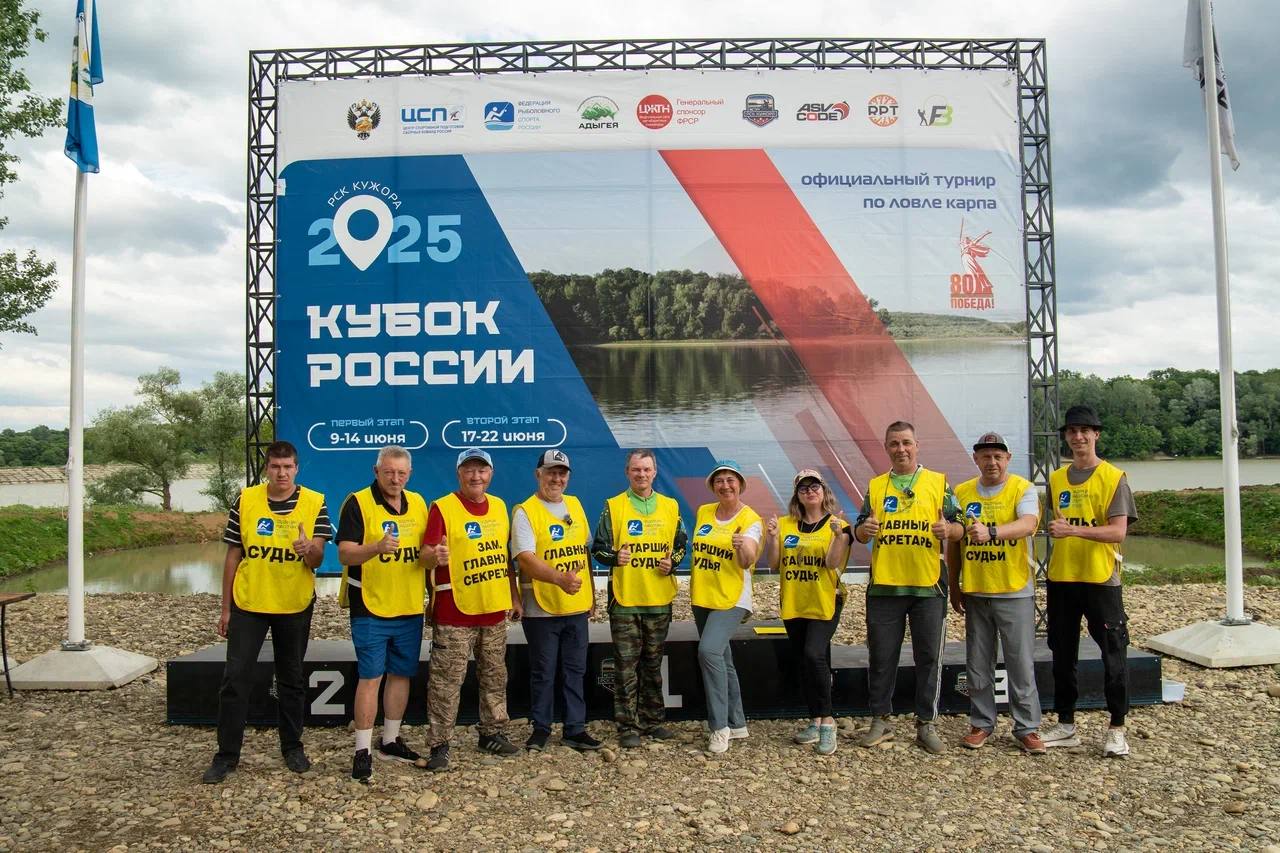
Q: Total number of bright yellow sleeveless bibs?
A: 10